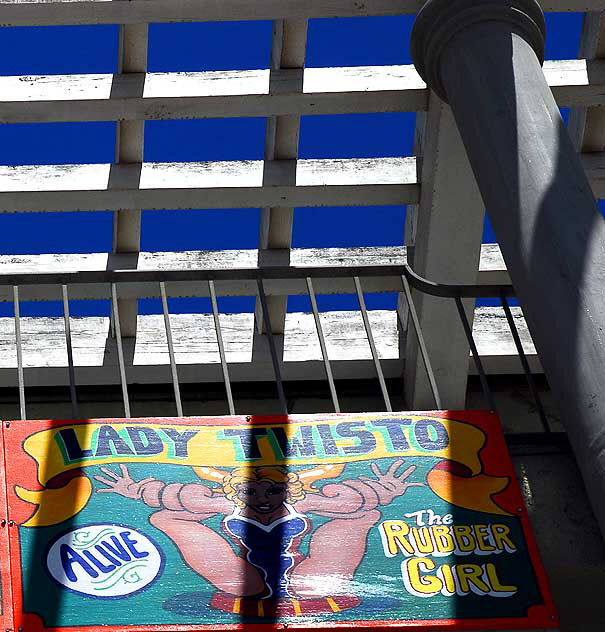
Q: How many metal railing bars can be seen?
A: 11